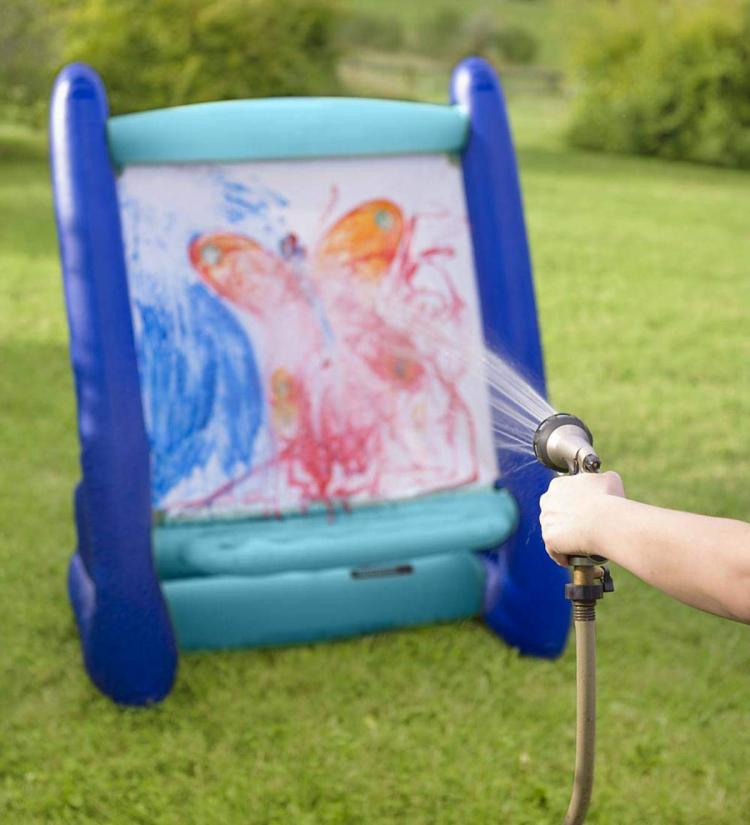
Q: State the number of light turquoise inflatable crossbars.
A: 3